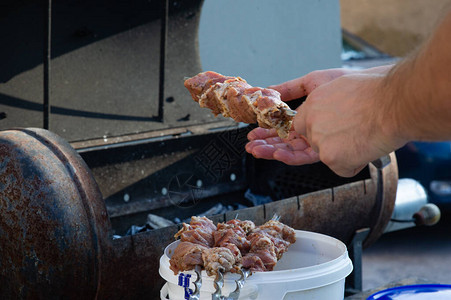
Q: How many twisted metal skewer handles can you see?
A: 3